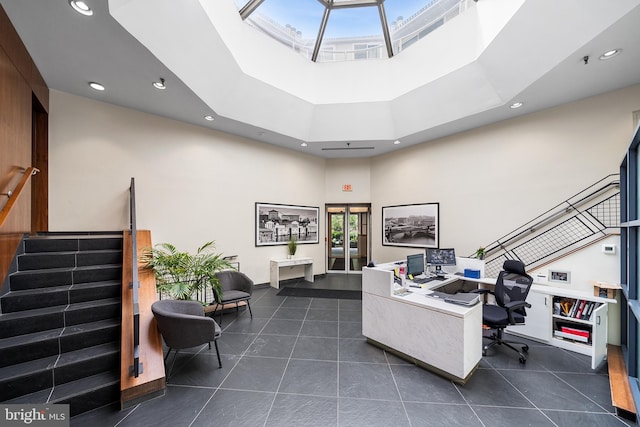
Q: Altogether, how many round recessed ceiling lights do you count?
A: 8